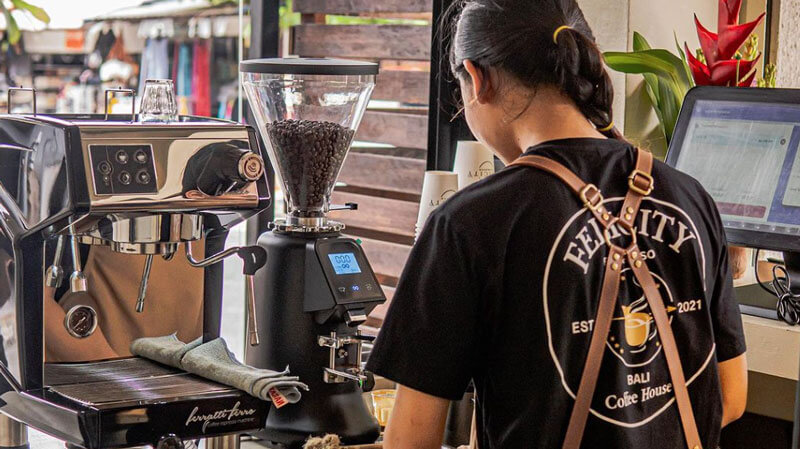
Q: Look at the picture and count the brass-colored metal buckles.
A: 2